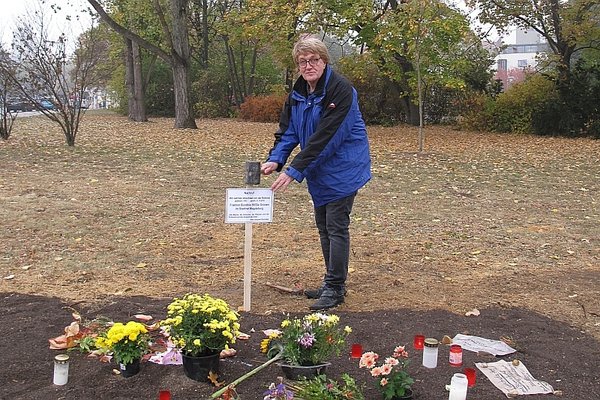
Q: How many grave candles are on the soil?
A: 8